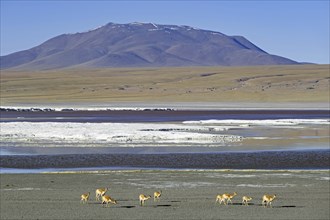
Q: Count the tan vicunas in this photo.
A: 9